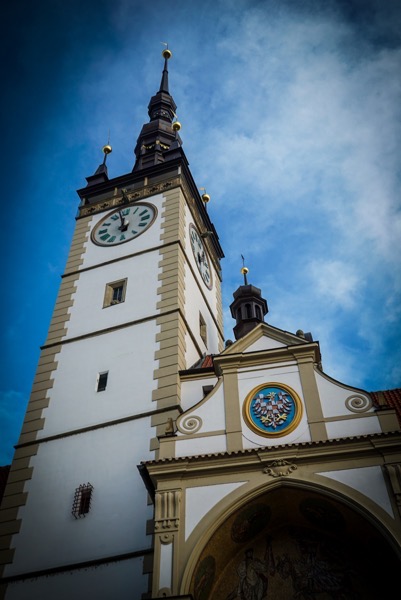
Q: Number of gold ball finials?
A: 5